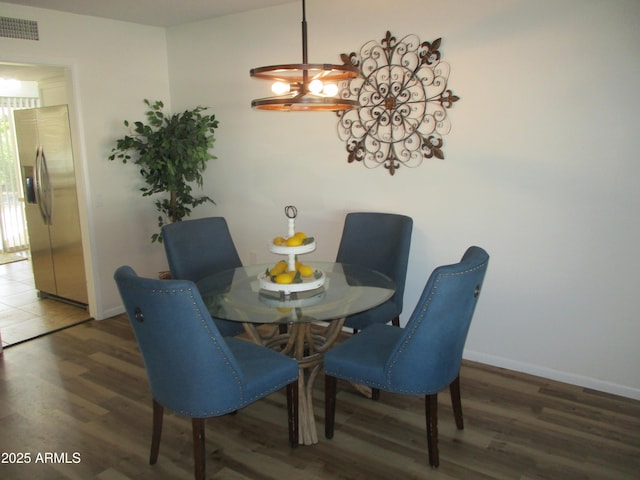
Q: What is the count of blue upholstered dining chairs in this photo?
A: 4